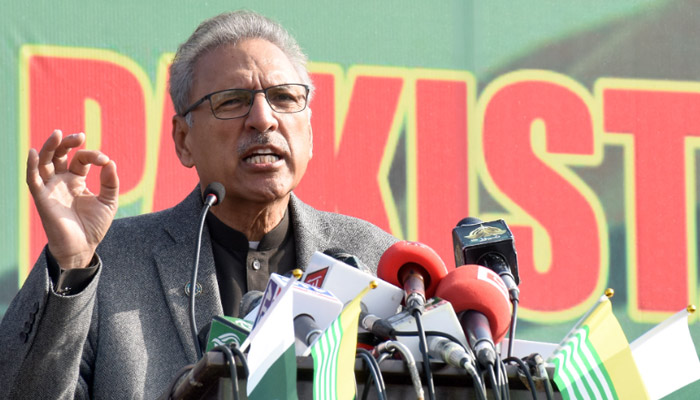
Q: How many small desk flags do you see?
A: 4